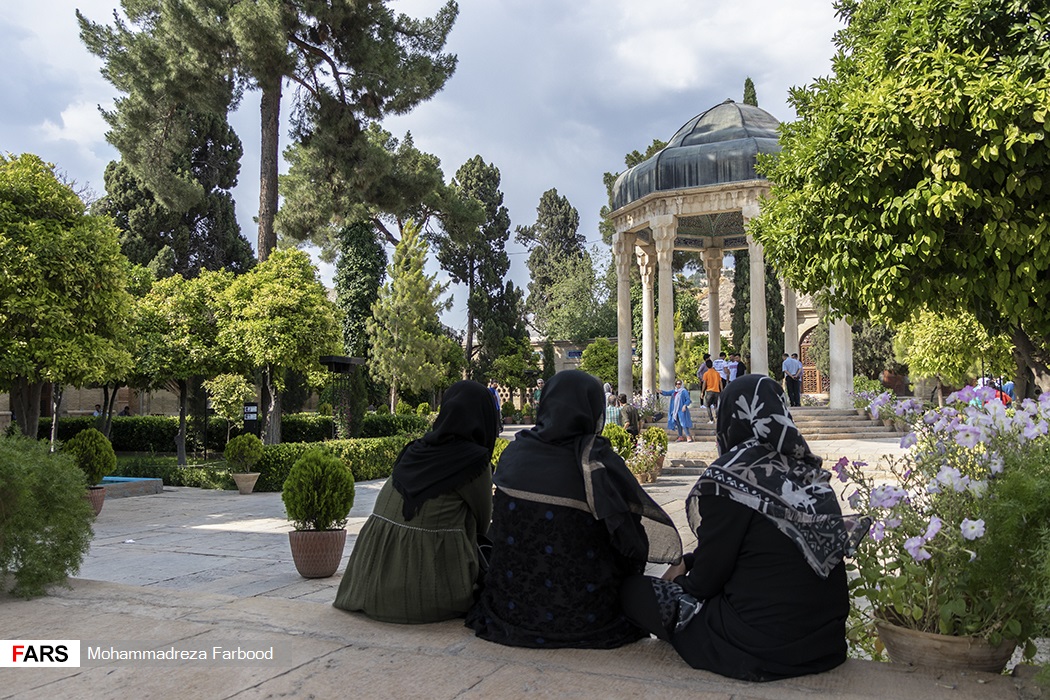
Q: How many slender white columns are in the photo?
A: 7